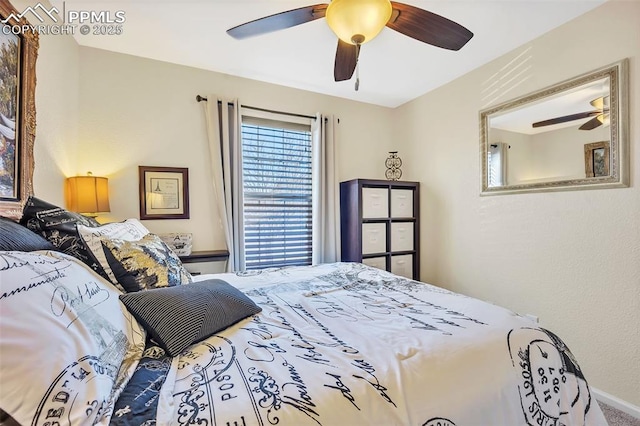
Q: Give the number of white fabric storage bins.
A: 6